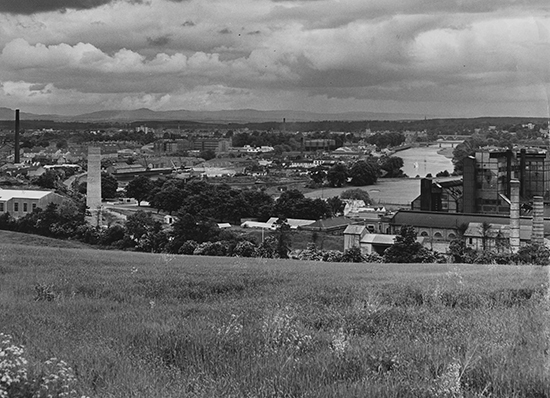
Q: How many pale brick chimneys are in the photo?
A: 3